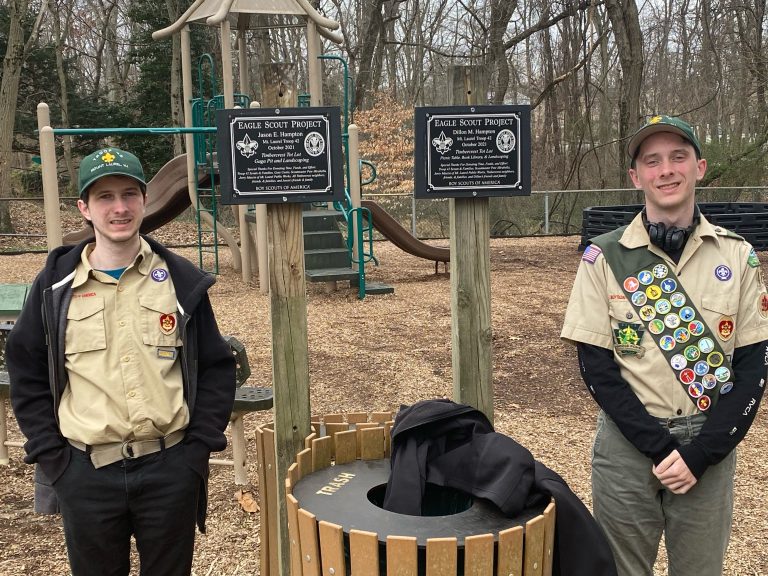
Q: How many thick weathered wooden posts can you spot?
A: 2